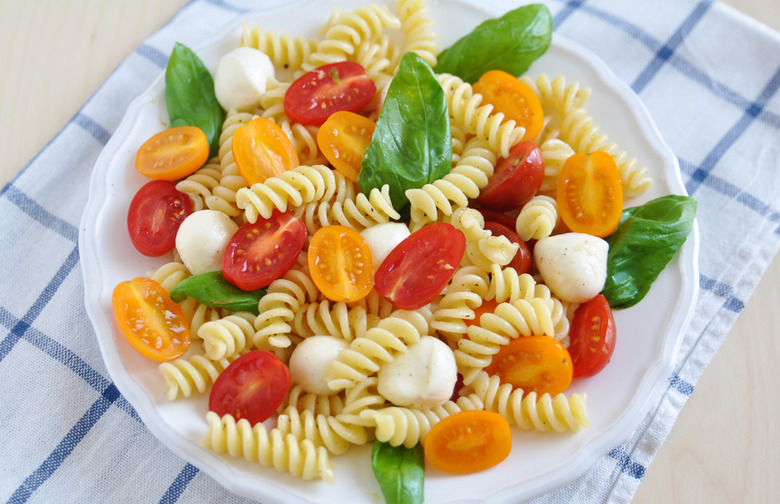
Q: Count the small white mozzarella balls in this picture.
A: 6